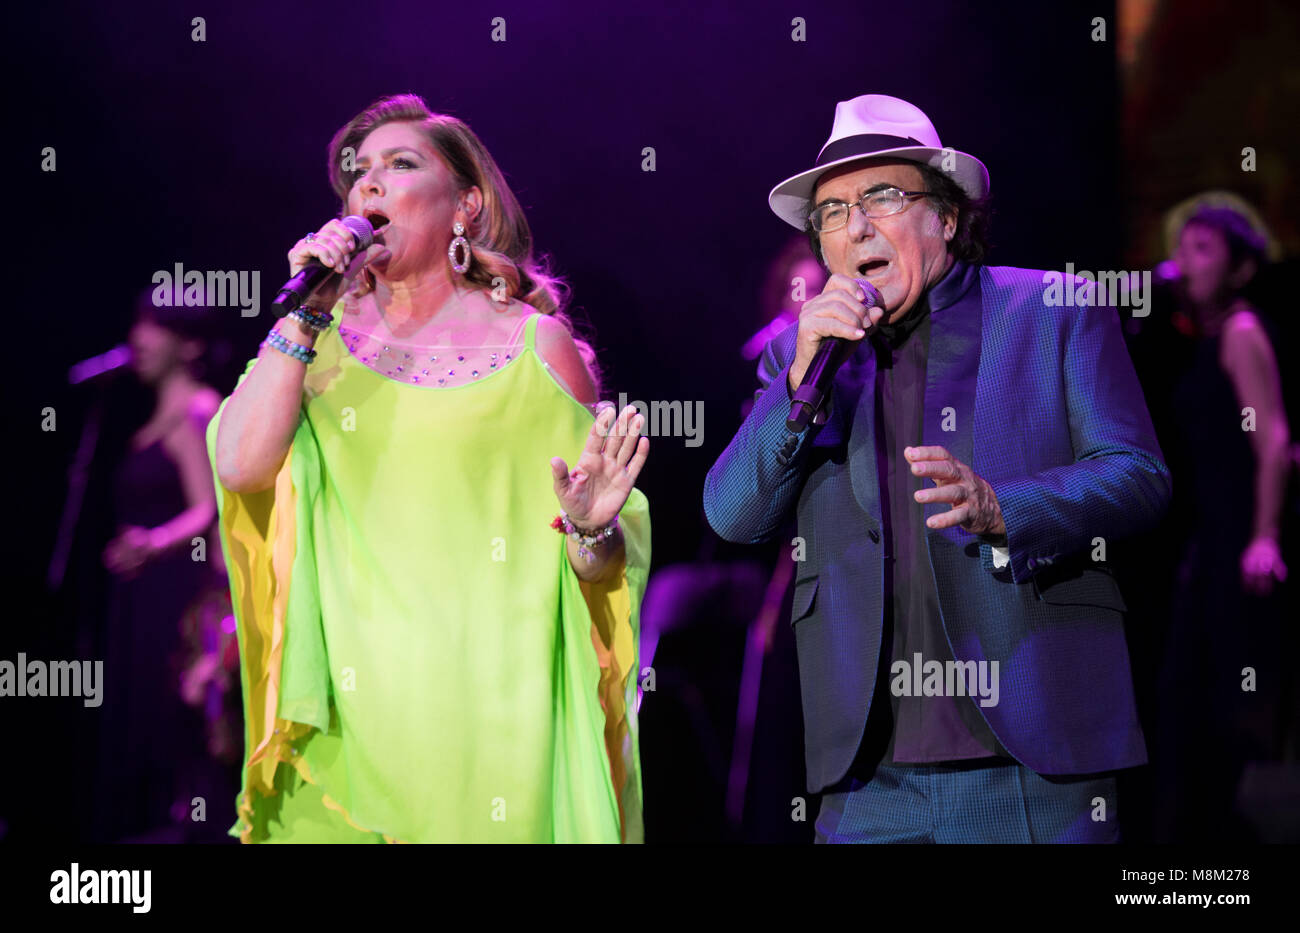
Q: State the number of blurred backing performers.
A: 3